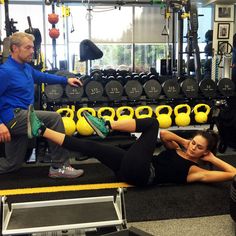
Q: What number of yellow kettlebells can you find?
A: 8